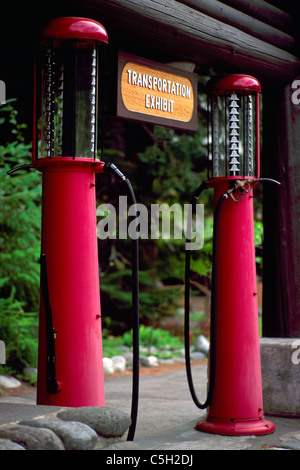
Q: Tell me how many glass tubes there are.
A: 2